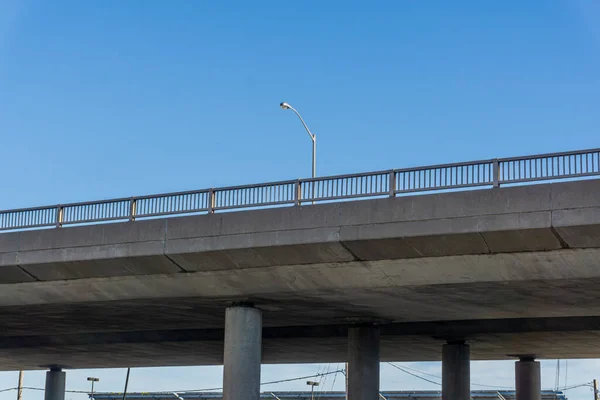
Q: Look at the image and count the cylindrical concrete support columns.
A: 5